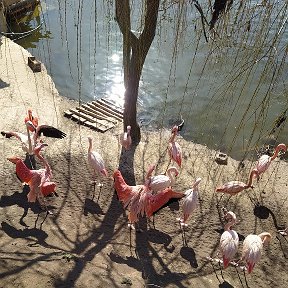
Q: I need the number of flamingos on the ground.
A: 13